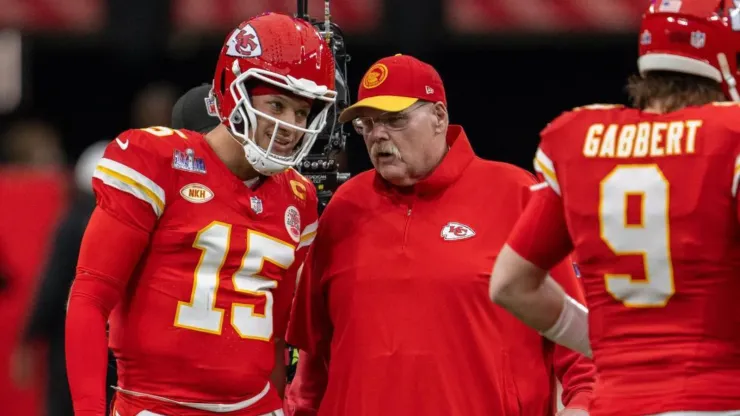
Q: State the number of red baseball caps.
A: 1